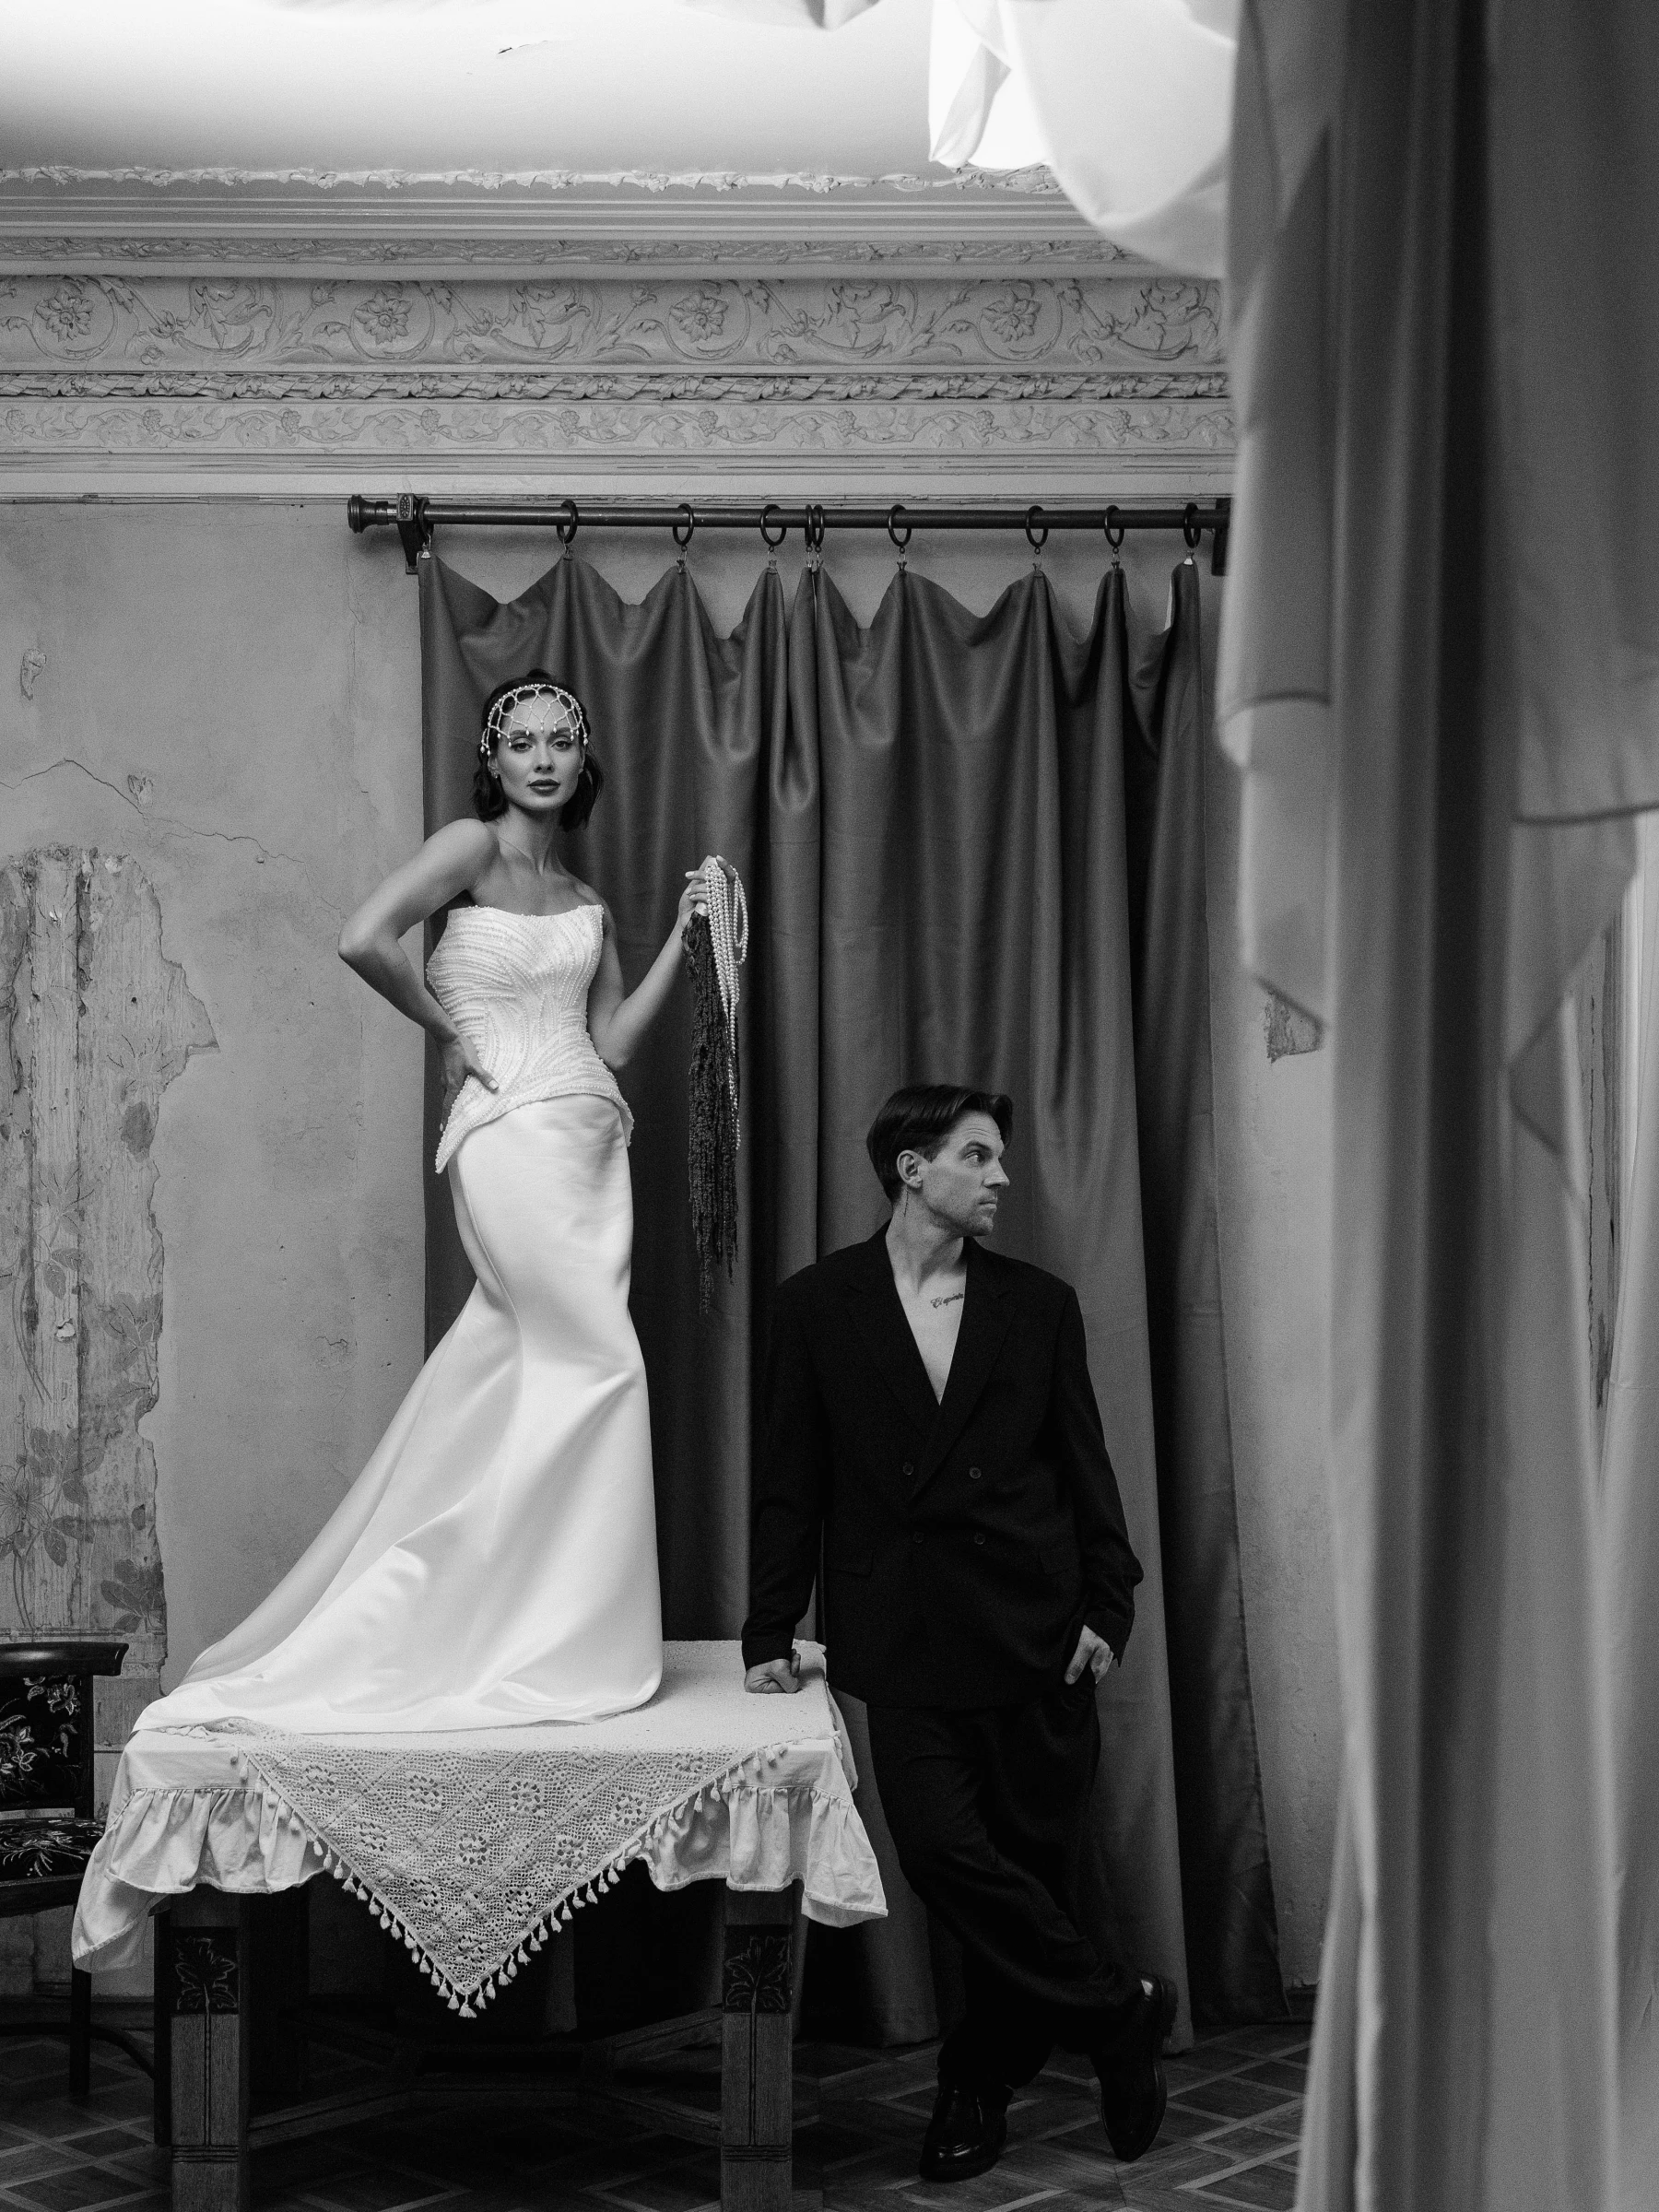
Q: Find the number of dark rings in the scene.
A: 10